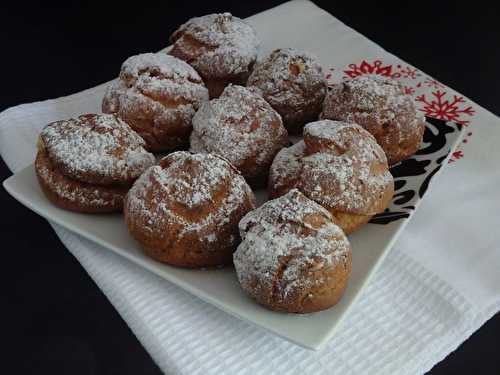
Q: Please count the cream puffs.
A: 9